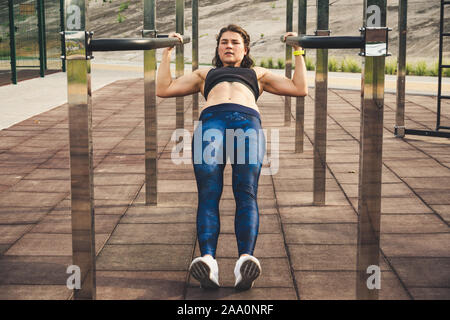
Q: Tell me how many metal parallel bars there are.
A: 2